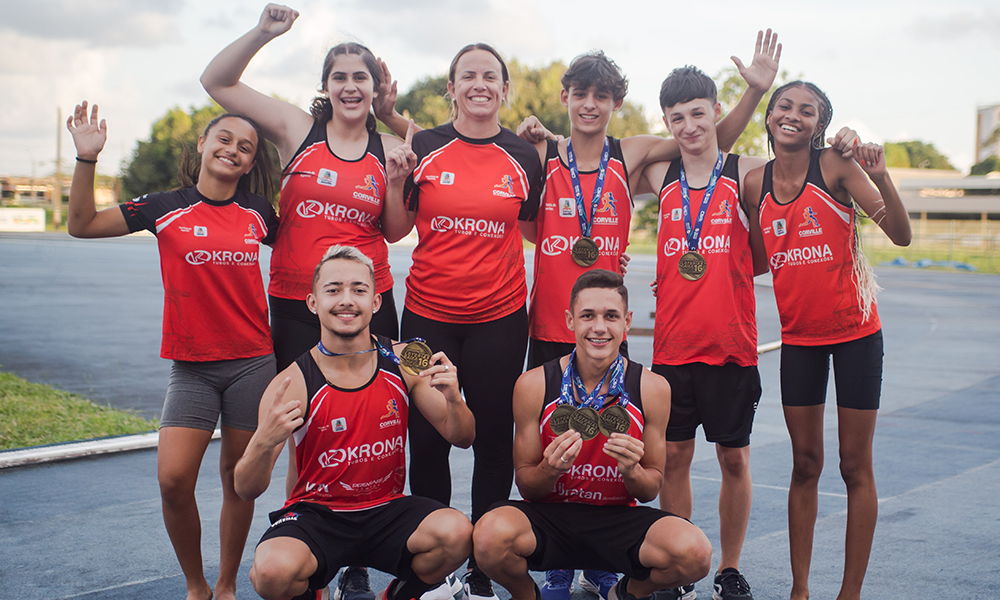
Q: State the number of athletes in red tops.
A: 8